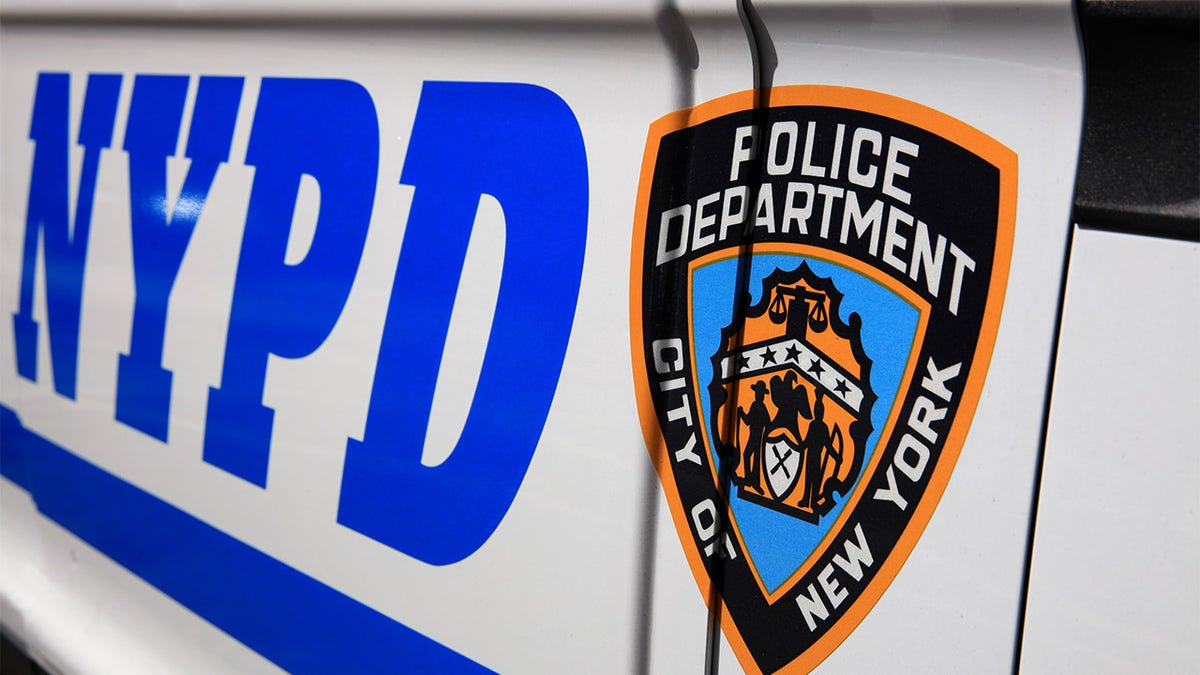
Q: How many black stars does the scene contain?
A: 5